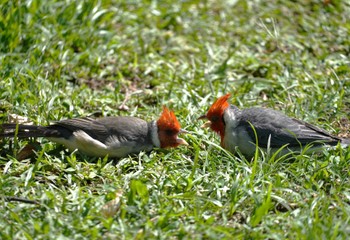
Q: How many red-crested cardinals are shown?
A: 2